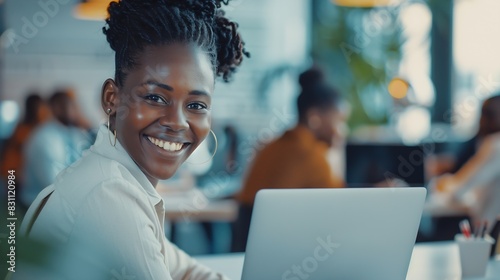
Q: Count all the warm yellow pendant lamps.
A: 2